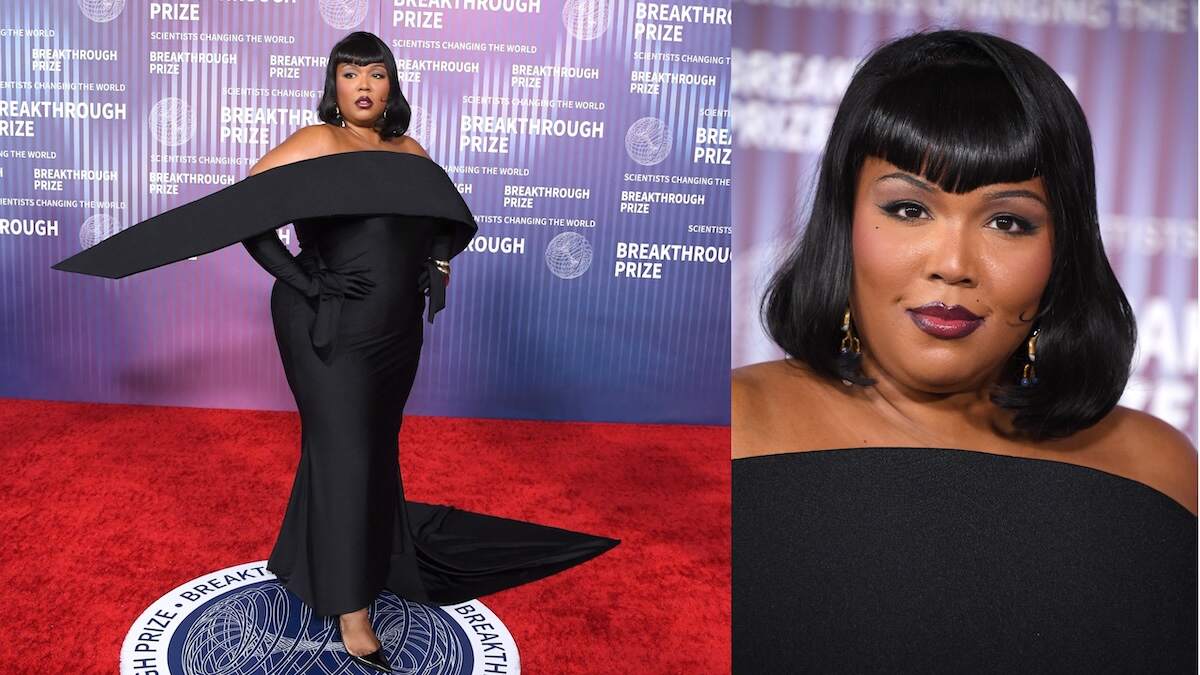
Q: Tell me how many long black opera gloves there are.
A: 2